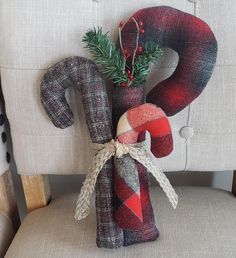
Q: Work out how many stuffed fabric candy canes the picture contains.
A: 3